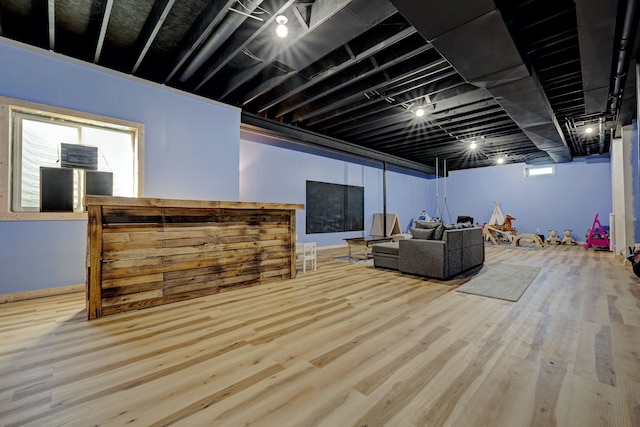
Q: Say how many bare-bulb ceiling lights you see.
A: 5